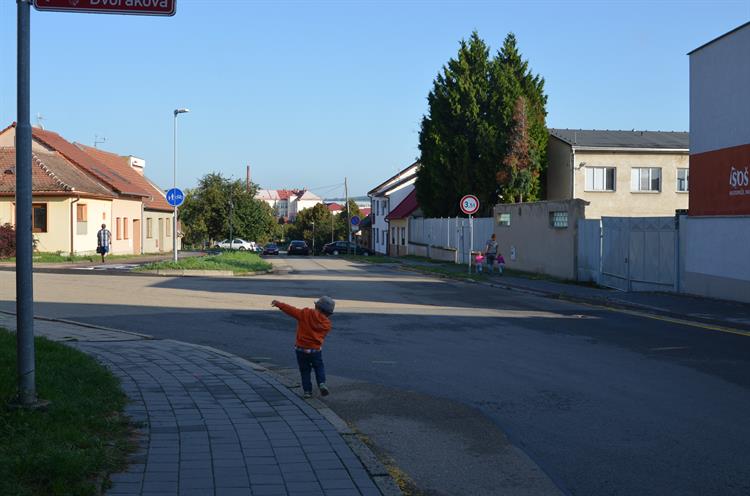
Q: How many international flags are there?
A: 0